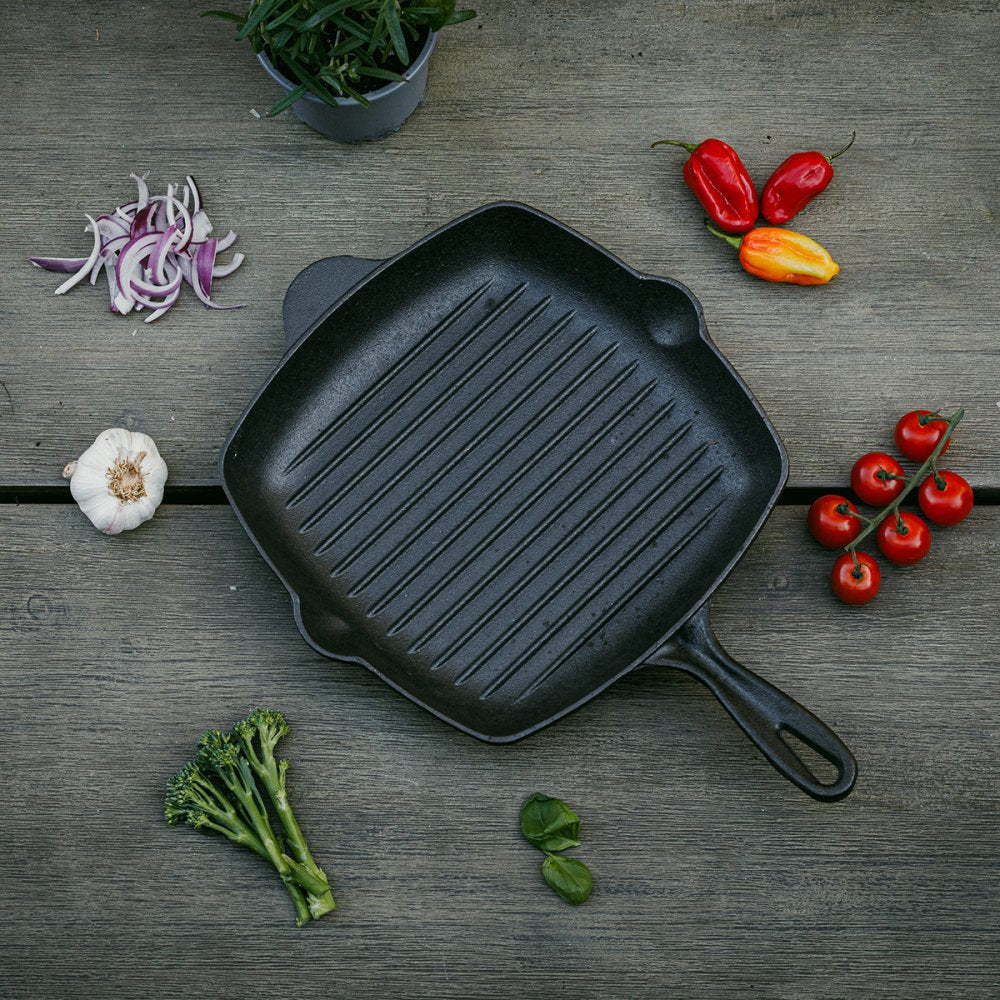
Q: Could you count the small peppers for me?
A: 3